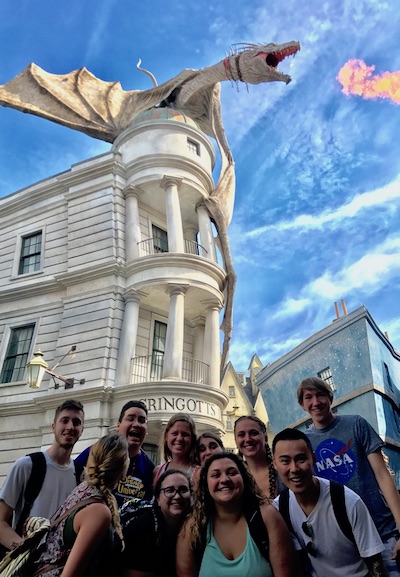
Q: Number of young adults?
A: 10